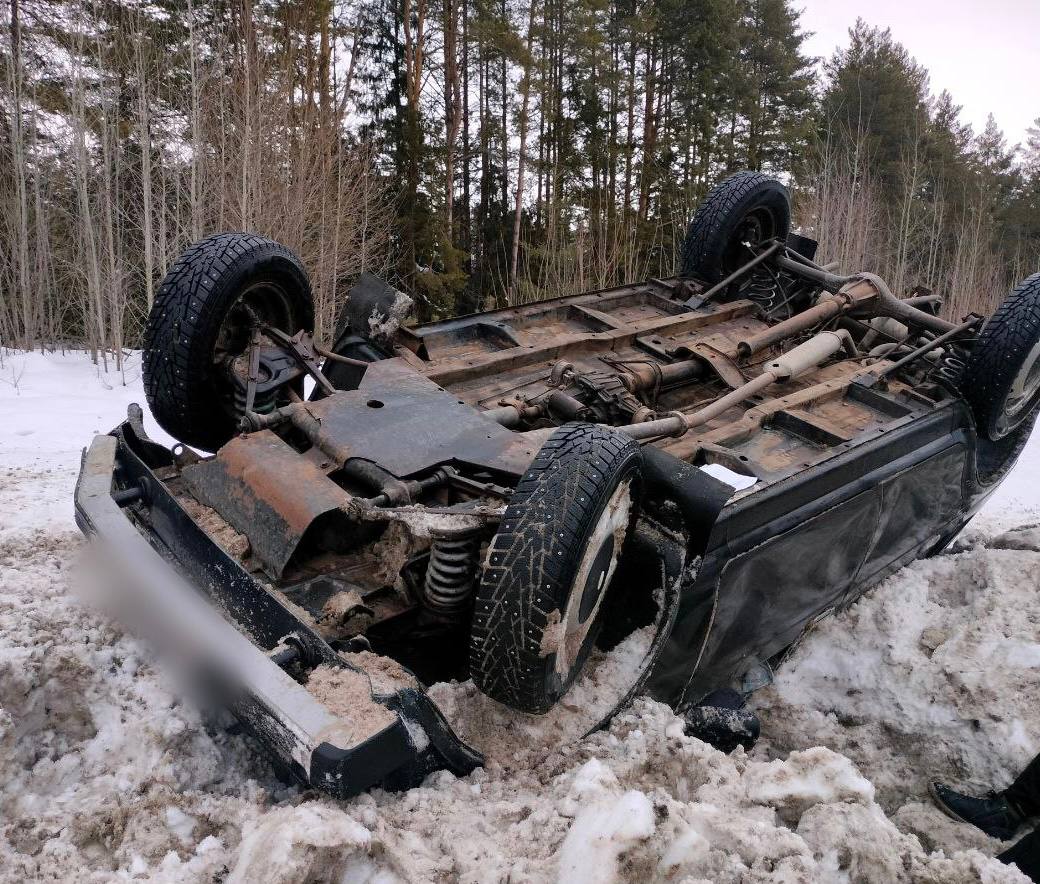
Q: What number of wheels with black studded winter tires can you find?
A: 4